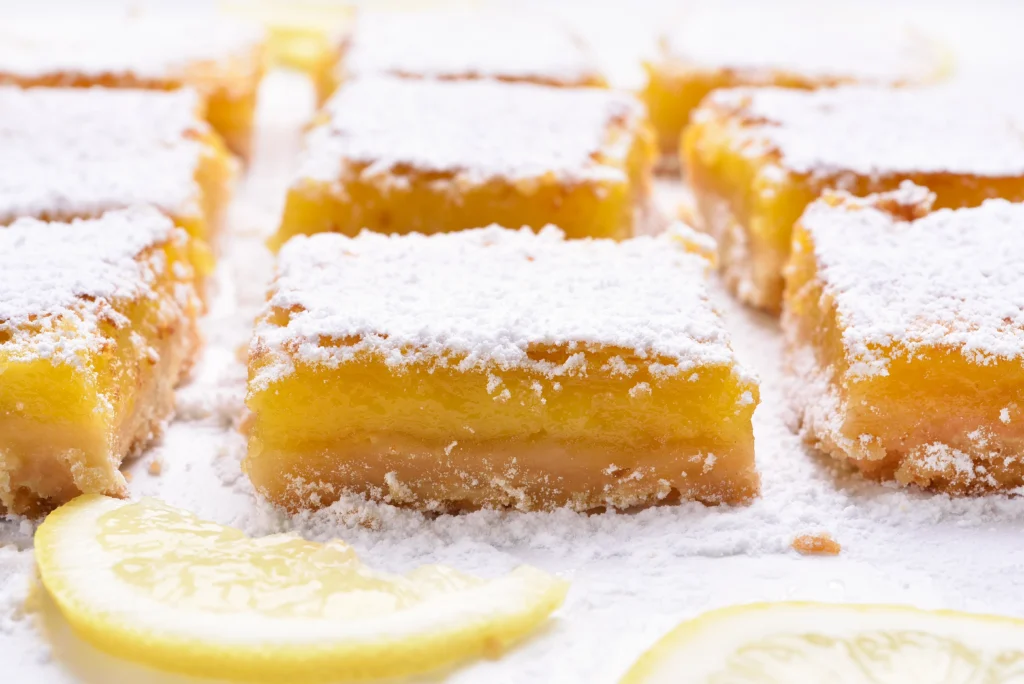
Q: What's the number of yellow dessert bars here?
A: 9